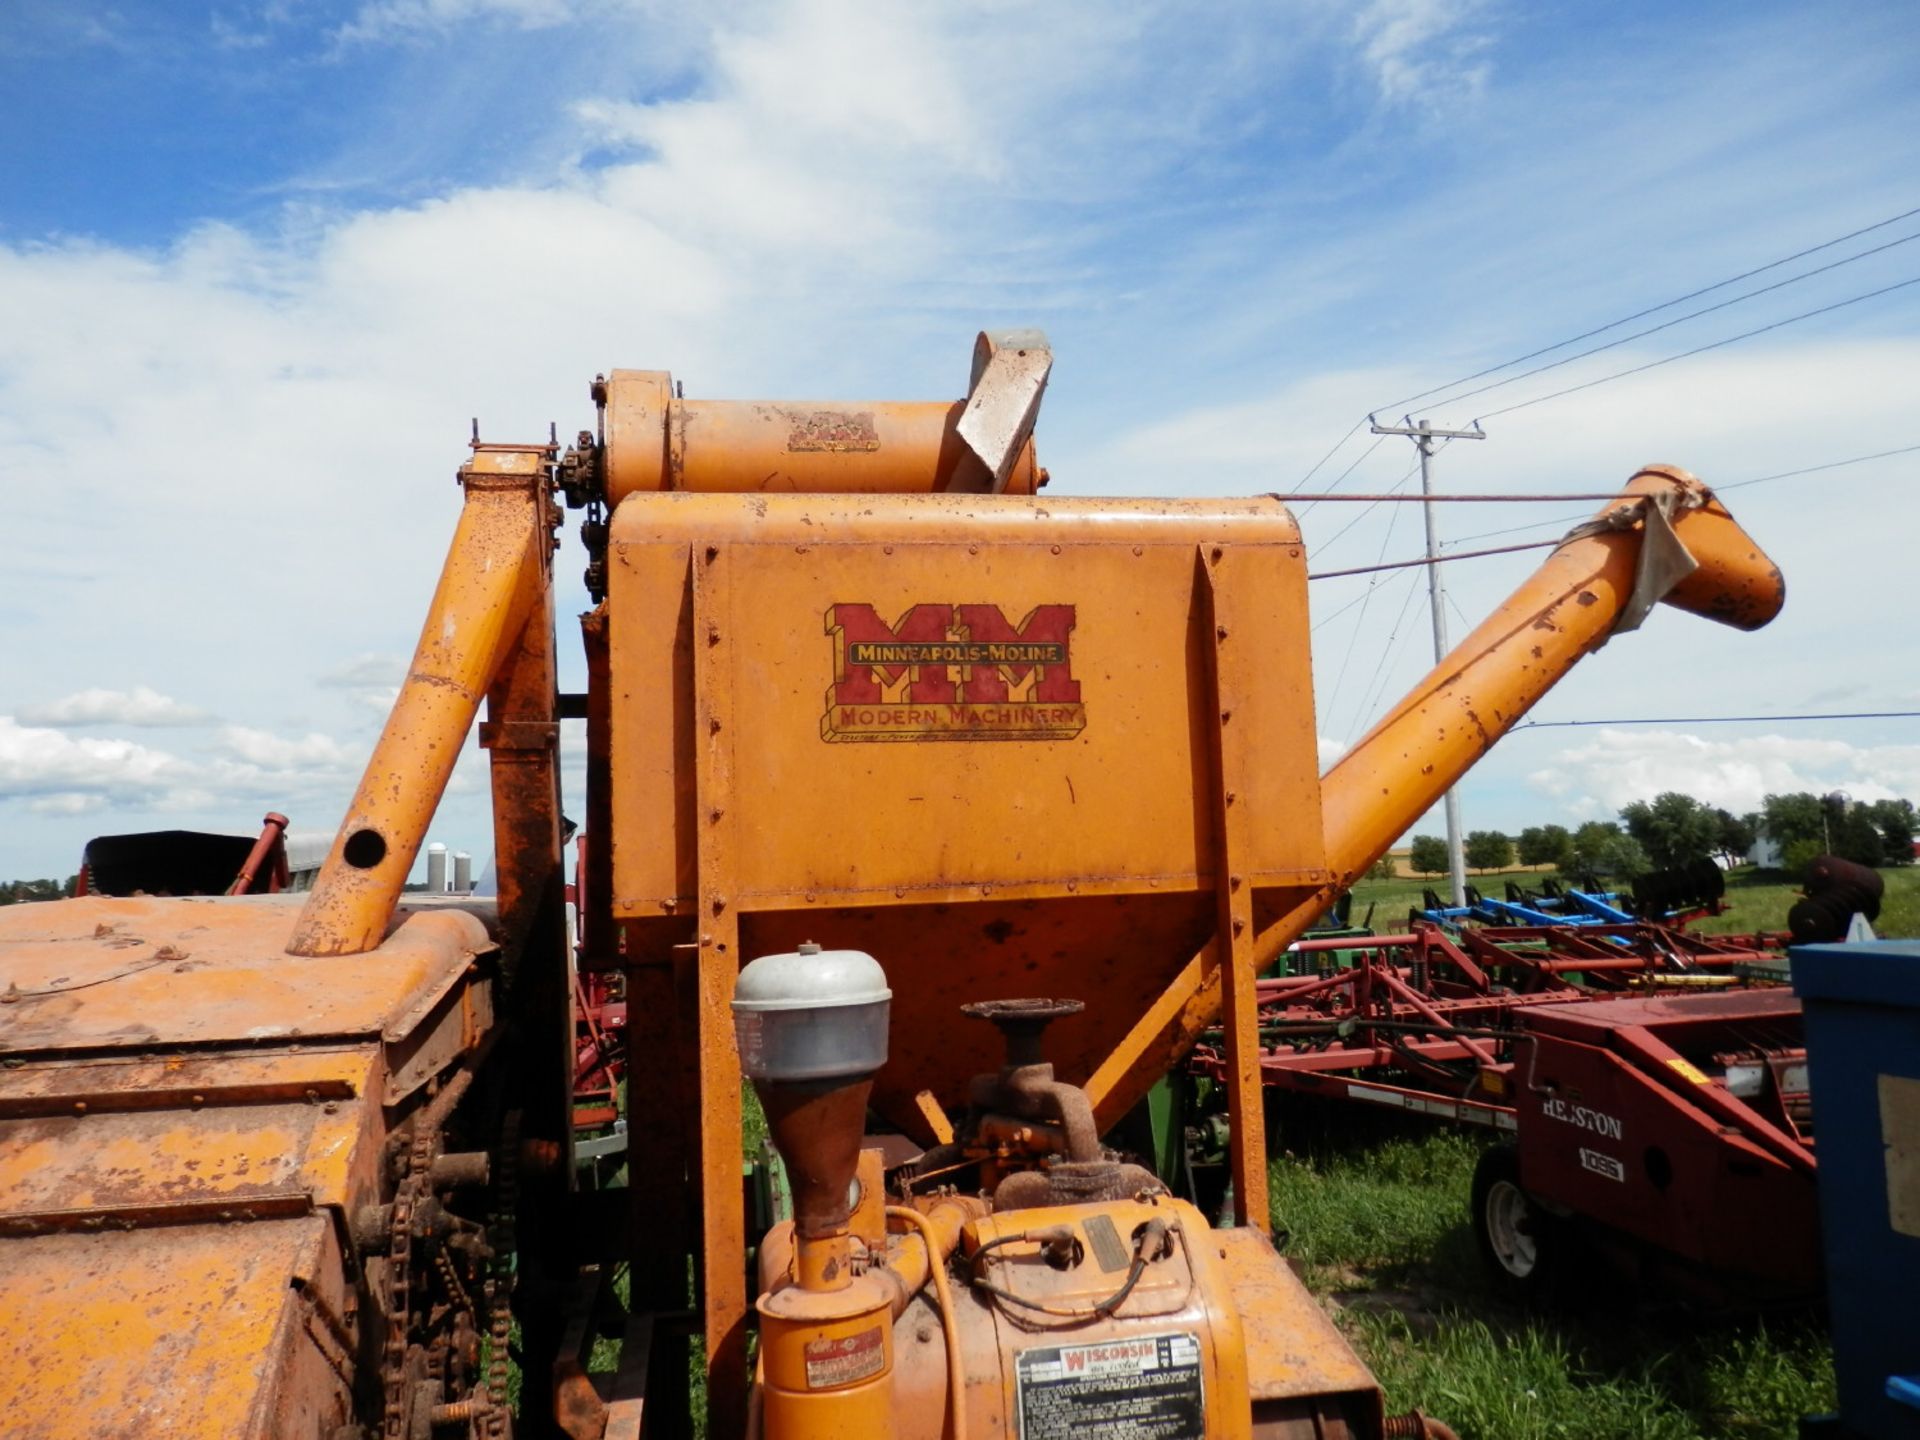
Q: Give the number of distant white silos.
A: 2